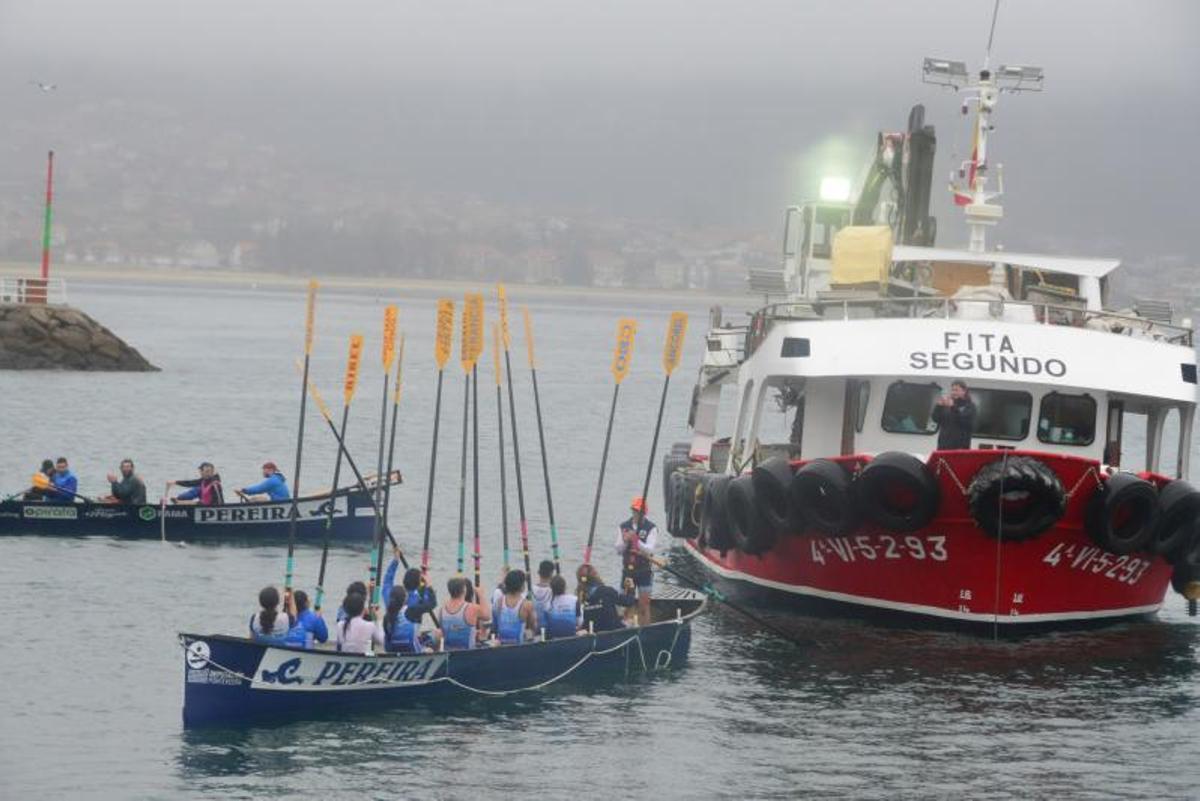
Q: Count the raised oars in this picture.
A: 13